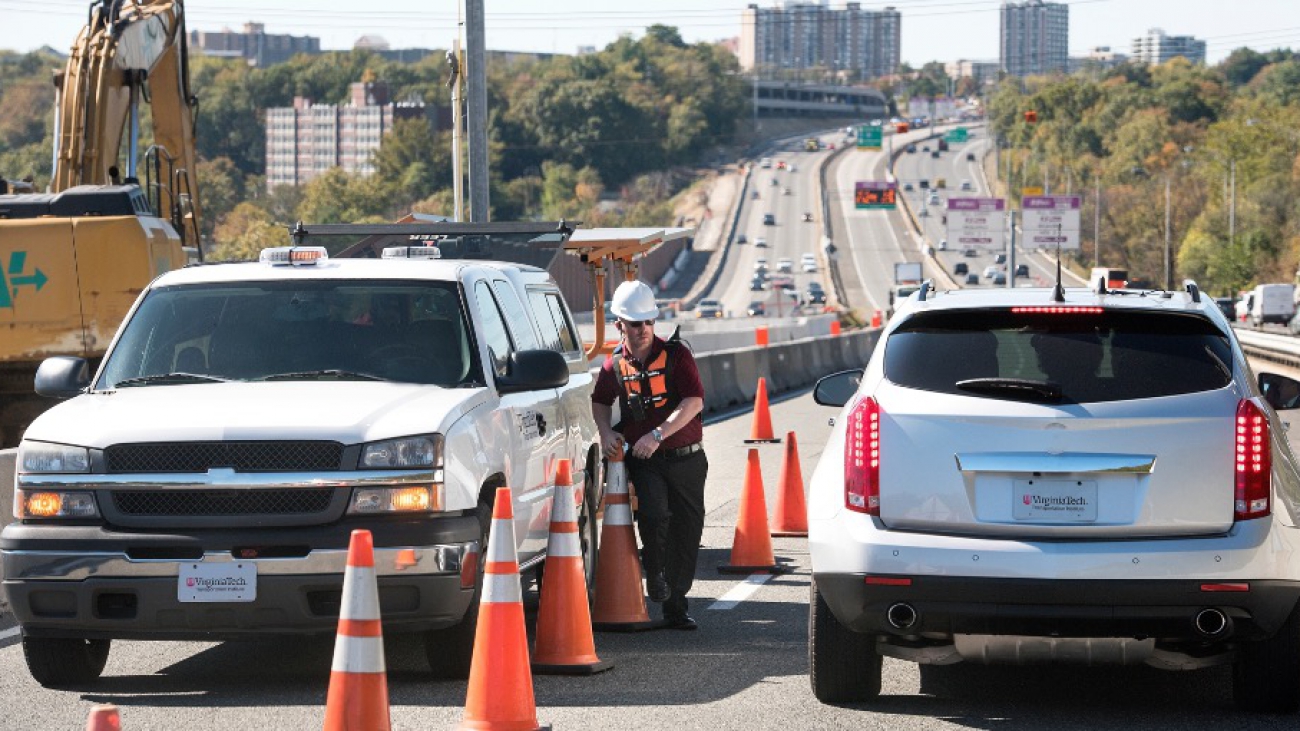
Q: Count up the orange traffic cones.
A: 8